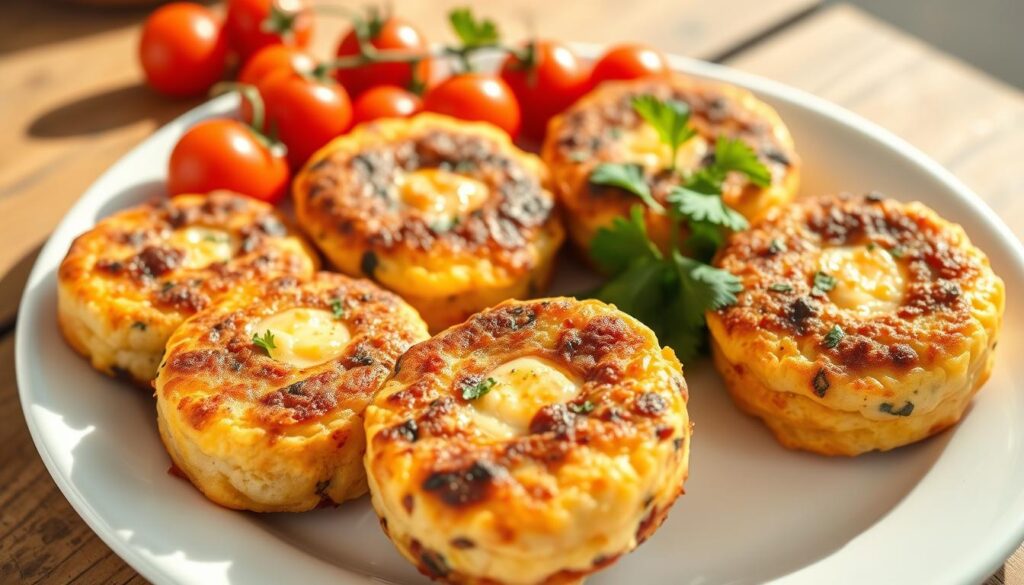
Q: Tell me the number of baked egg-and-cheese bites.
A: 6